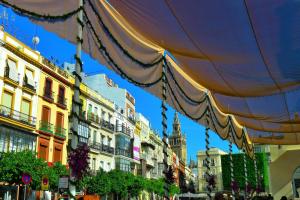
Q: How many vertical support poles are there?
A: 6